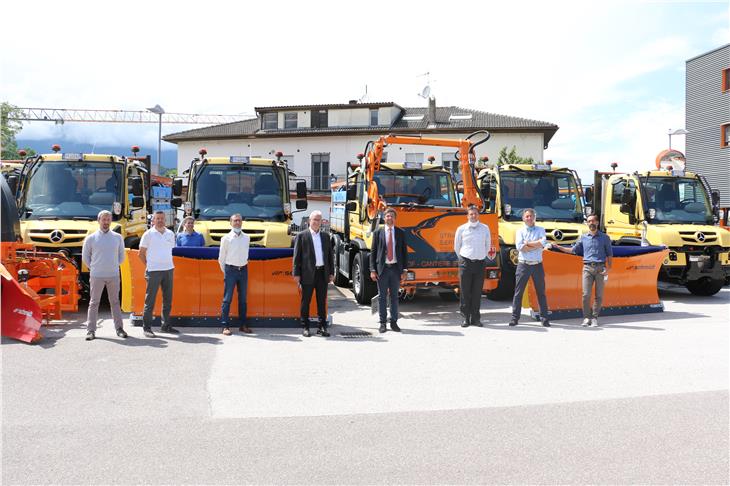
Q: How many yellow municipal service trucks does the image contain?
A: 5